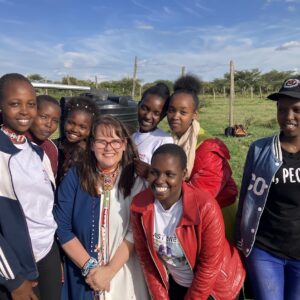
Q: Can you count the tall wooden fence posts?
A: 3